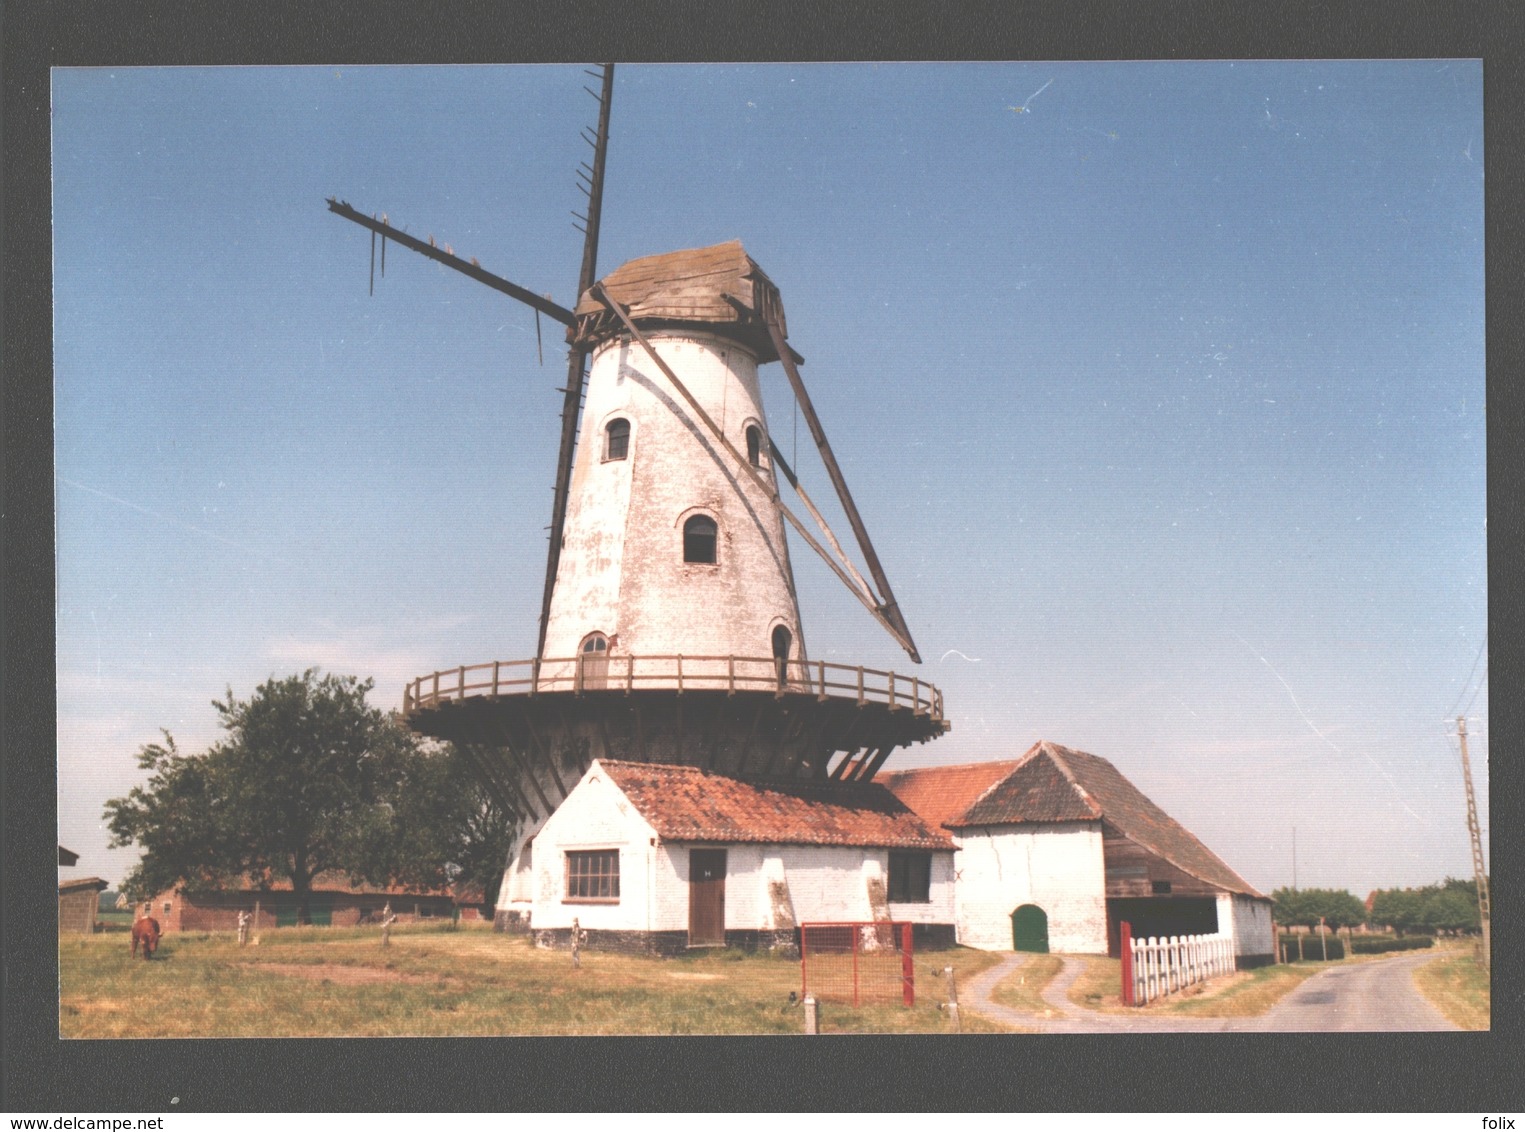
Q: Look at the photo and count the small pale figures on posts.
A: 3